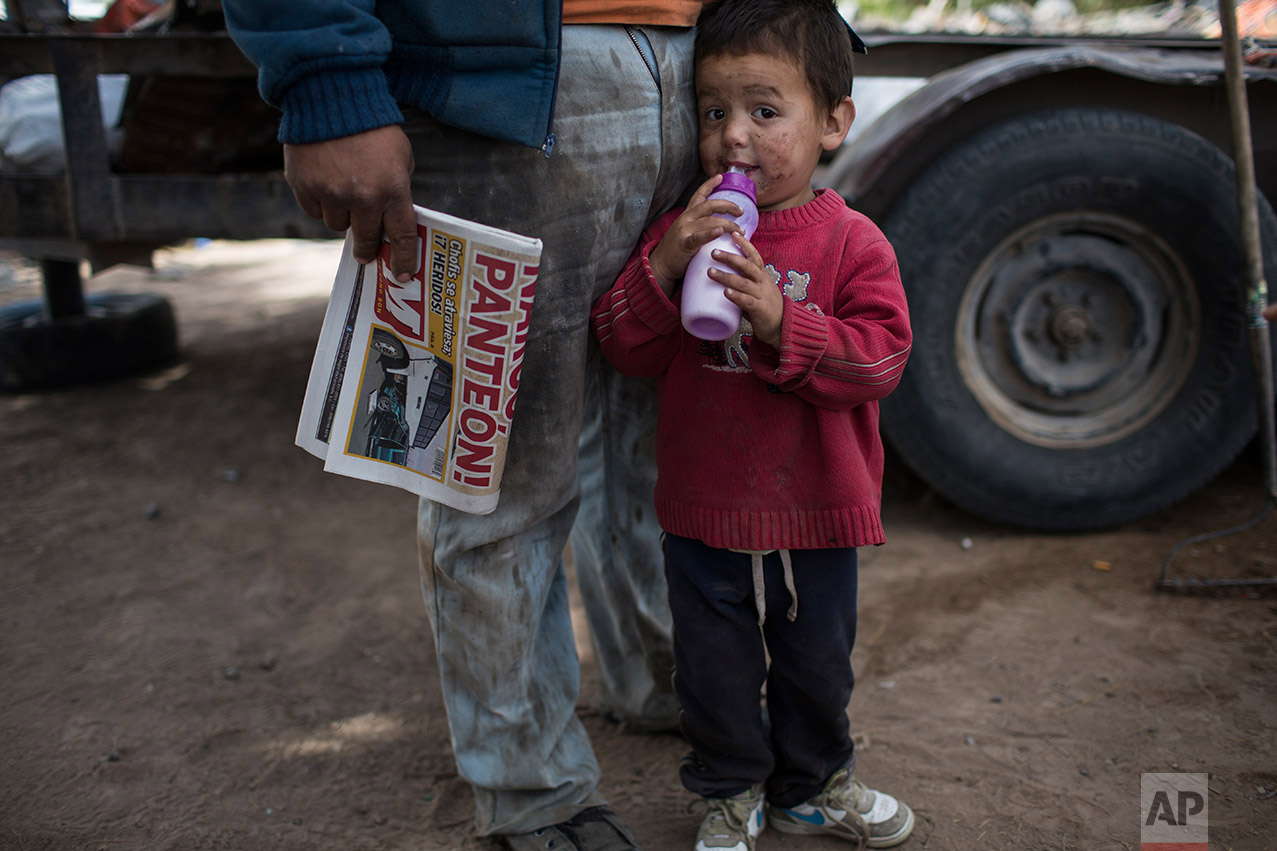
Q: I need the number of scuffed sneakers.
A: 2